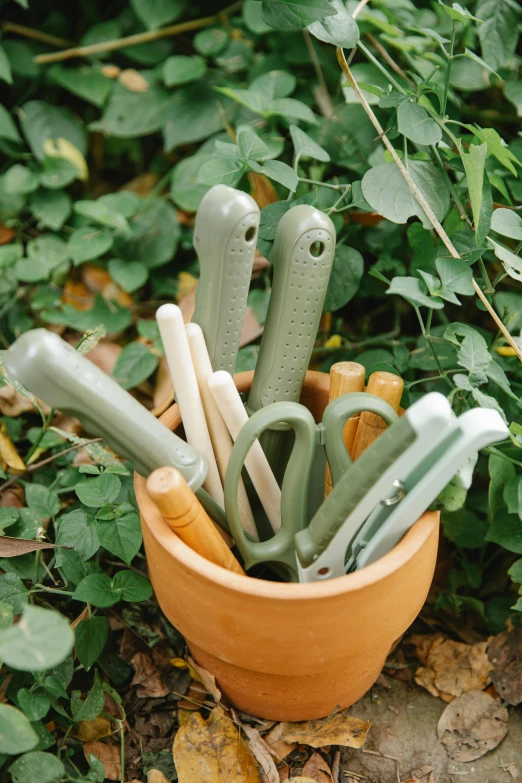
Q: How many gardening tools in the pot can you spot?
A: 11